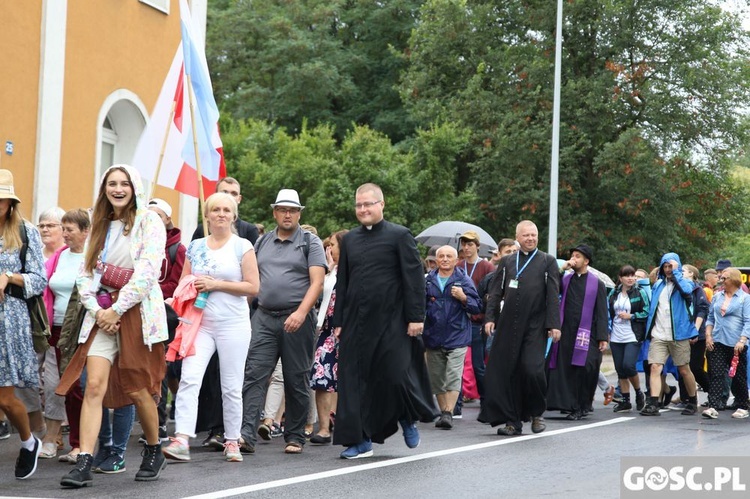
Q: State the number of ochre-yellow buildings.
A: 1